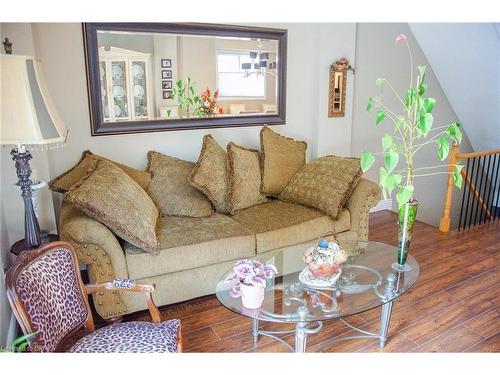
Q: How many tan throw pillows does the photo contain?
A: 7